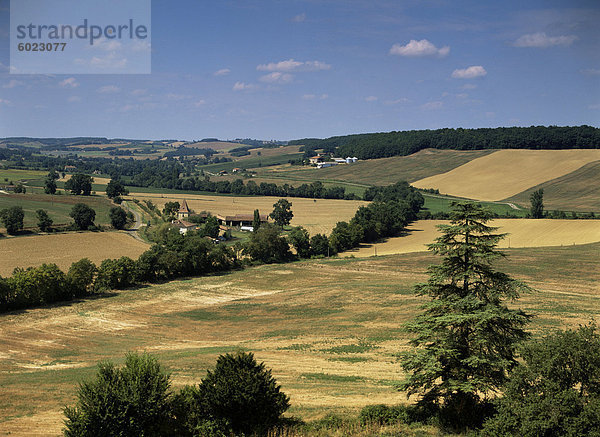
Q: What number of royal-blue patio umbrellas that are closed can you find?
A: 0